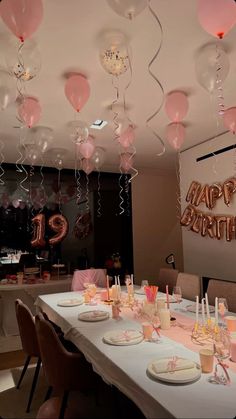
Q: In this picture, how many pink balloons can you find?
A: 11